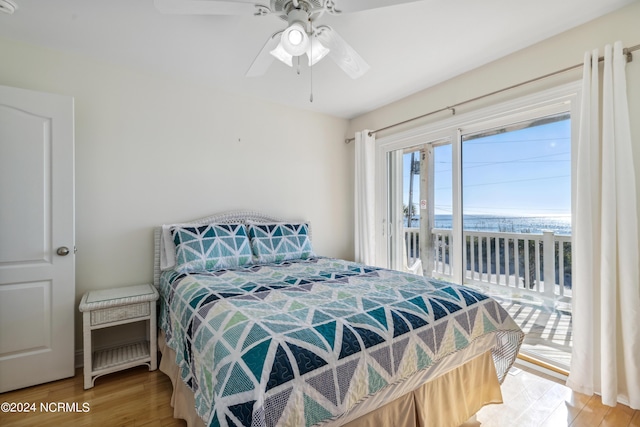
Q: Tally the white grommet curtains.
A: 2